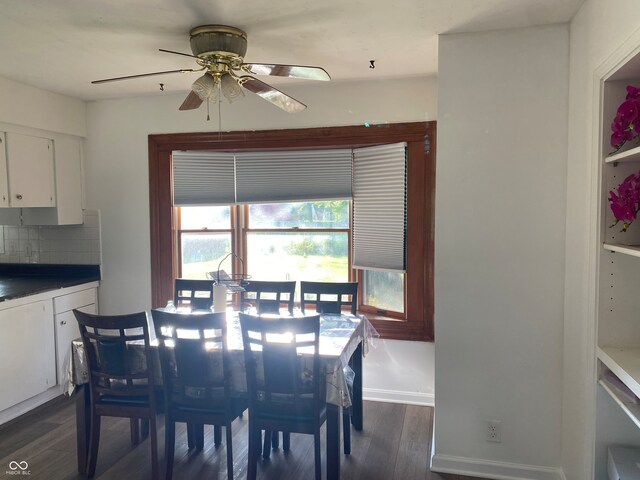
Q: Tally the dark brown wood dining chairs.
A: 6